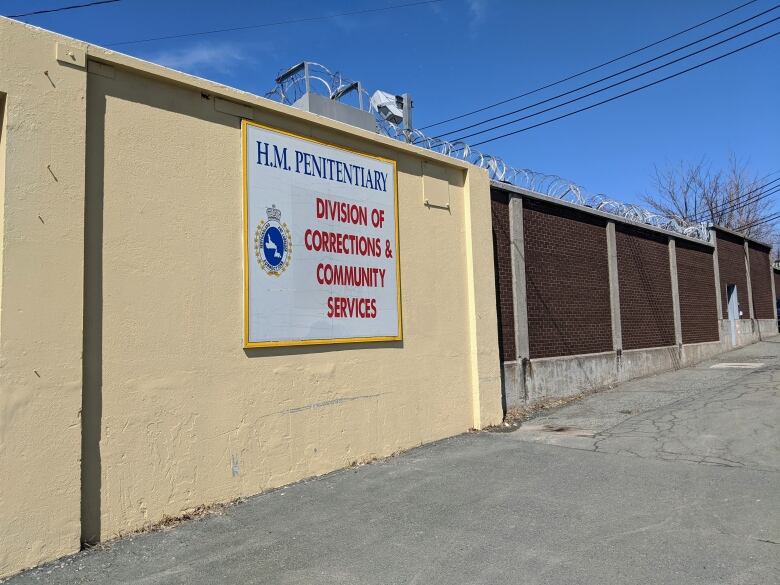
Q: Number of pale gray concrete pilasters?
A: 6